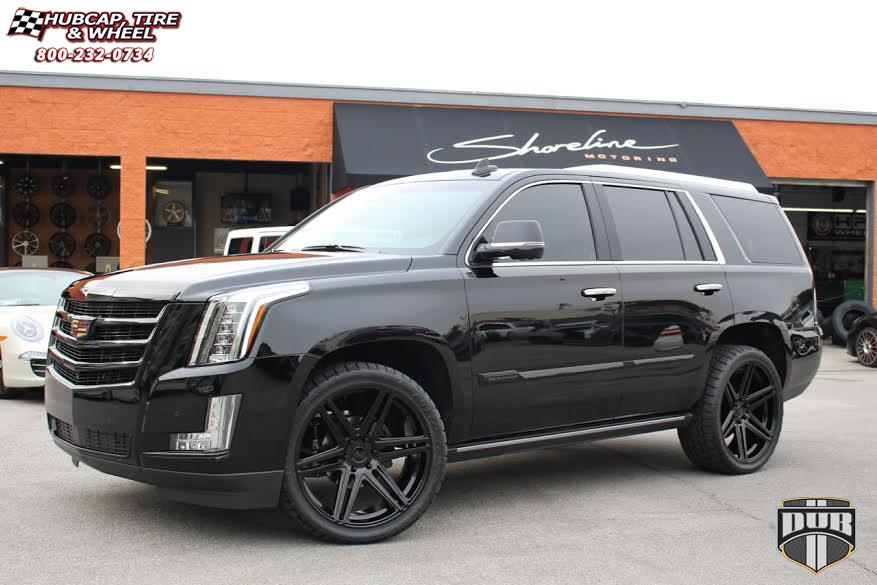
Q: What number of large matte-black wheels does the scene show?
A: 2